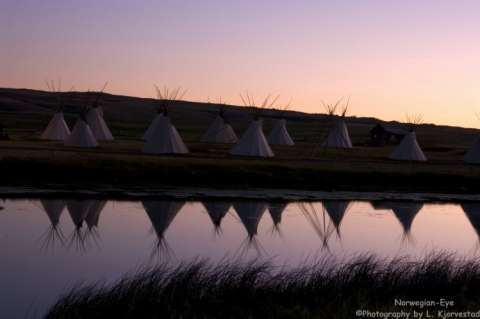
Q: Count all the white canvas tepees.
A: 10